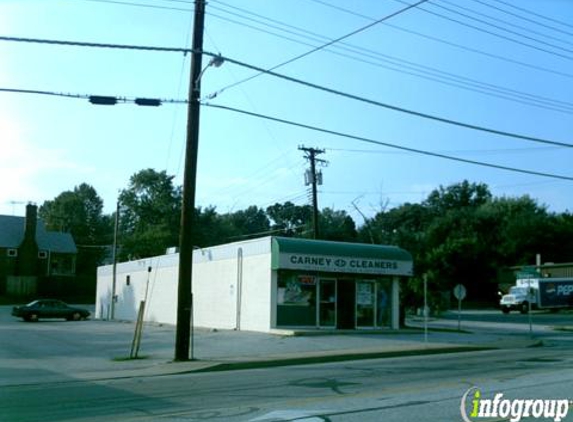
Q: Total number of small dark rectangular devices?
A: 2